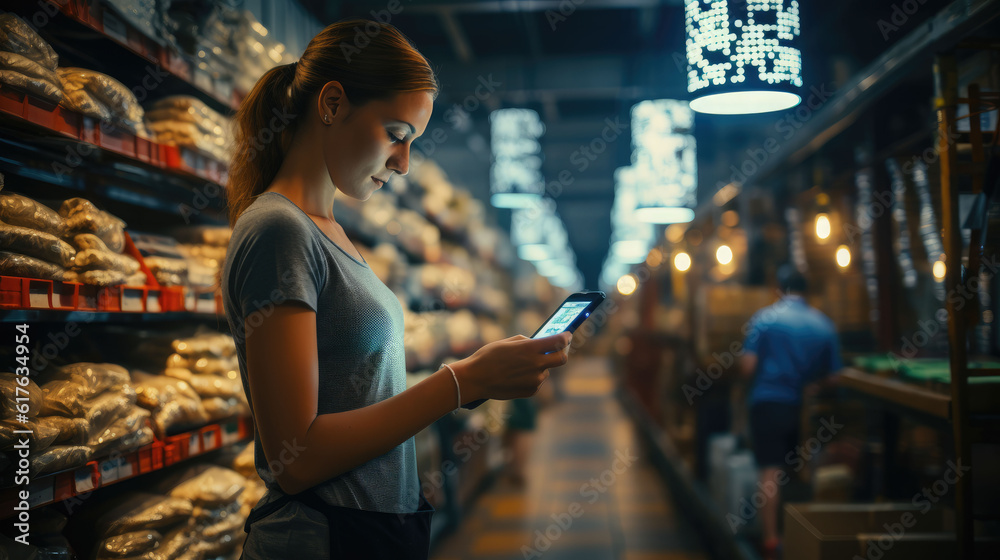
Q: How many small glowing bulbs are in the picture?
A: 6